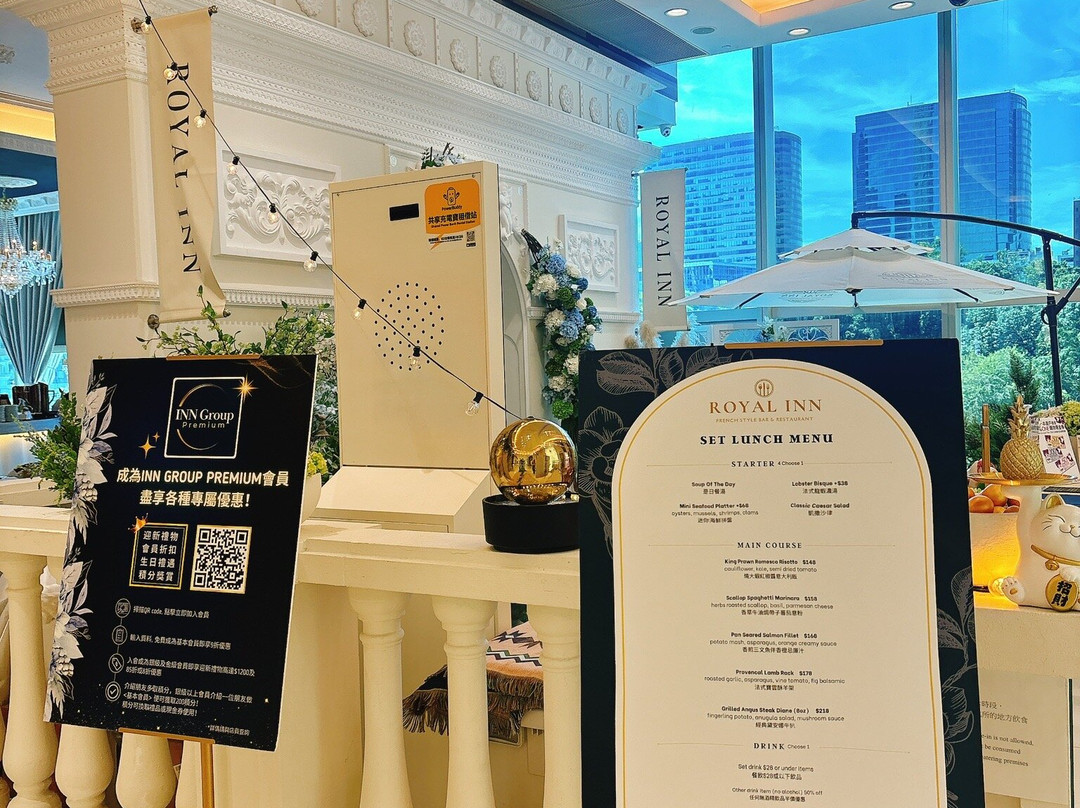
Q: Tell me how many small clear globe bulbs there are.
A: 9